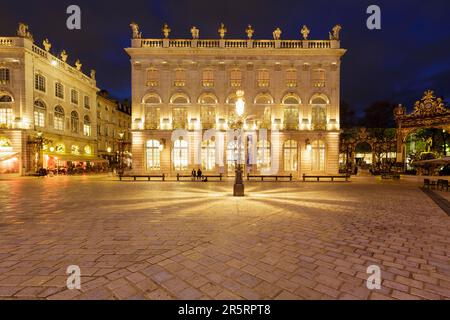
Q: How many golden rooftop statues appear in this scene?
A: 13